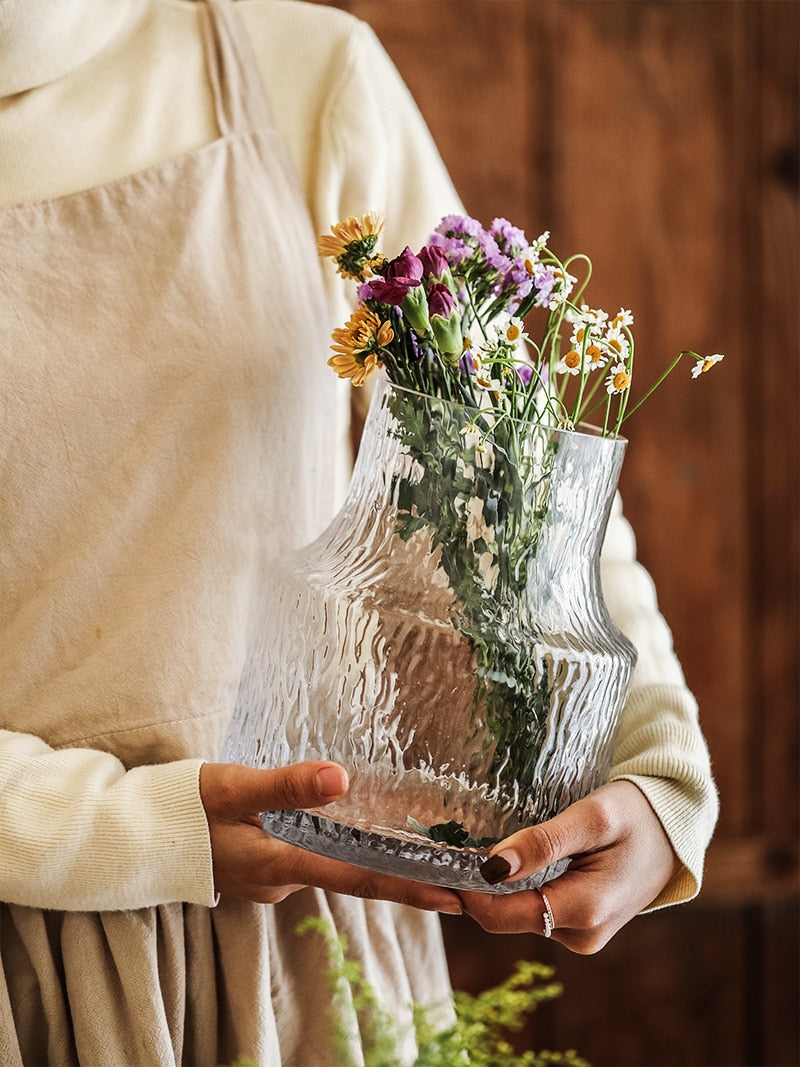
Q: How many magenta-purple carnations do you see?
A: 3